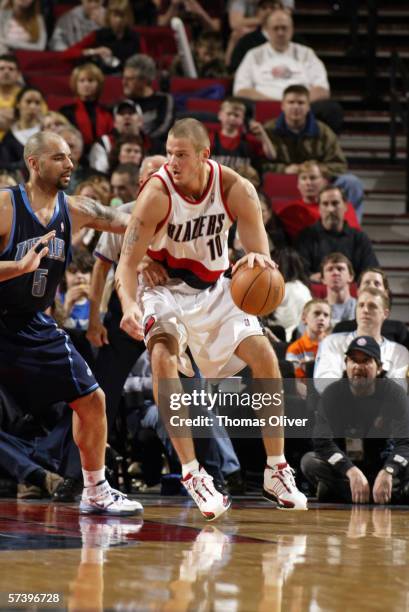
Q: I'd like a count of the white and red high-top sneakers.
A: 2